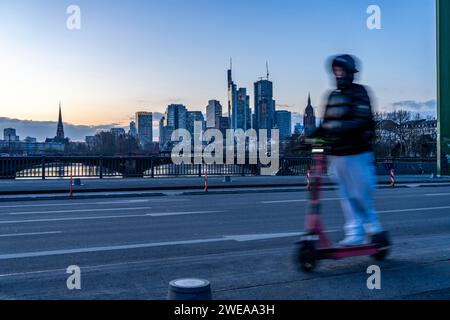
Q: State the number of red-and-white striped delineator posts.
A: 4